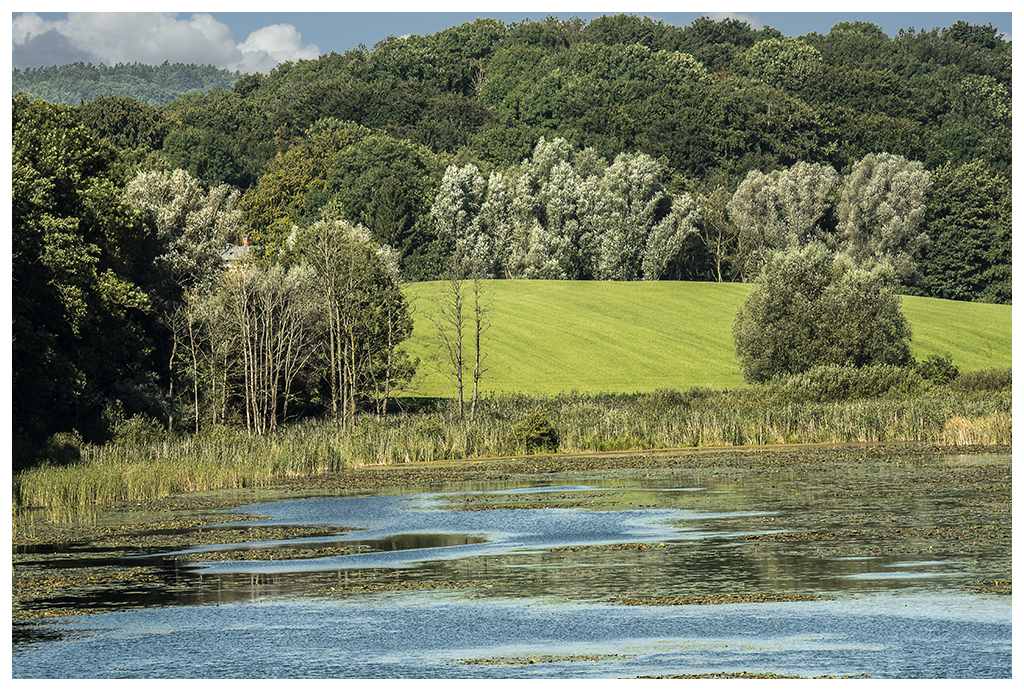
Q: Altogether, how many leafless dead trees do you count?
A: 2